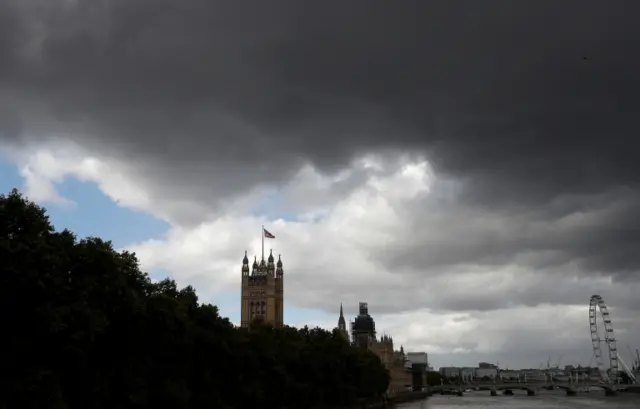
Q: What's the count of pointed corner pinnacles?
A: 4